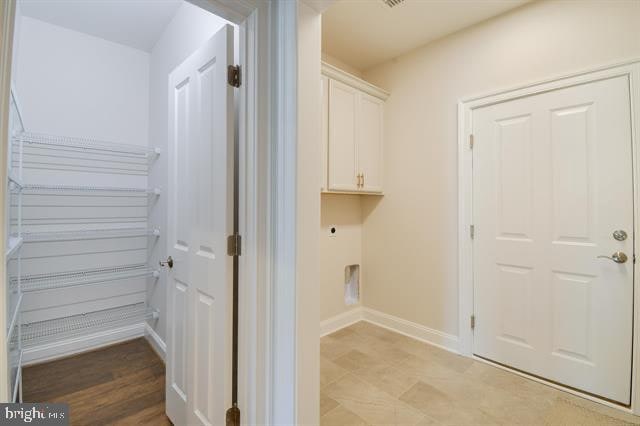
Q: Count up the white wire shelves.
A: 5